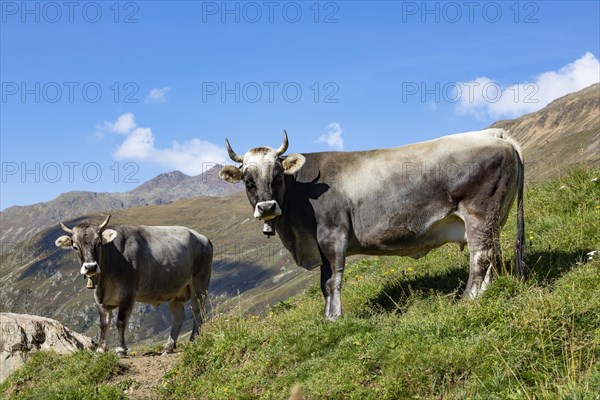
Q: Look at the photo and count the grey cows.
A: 2